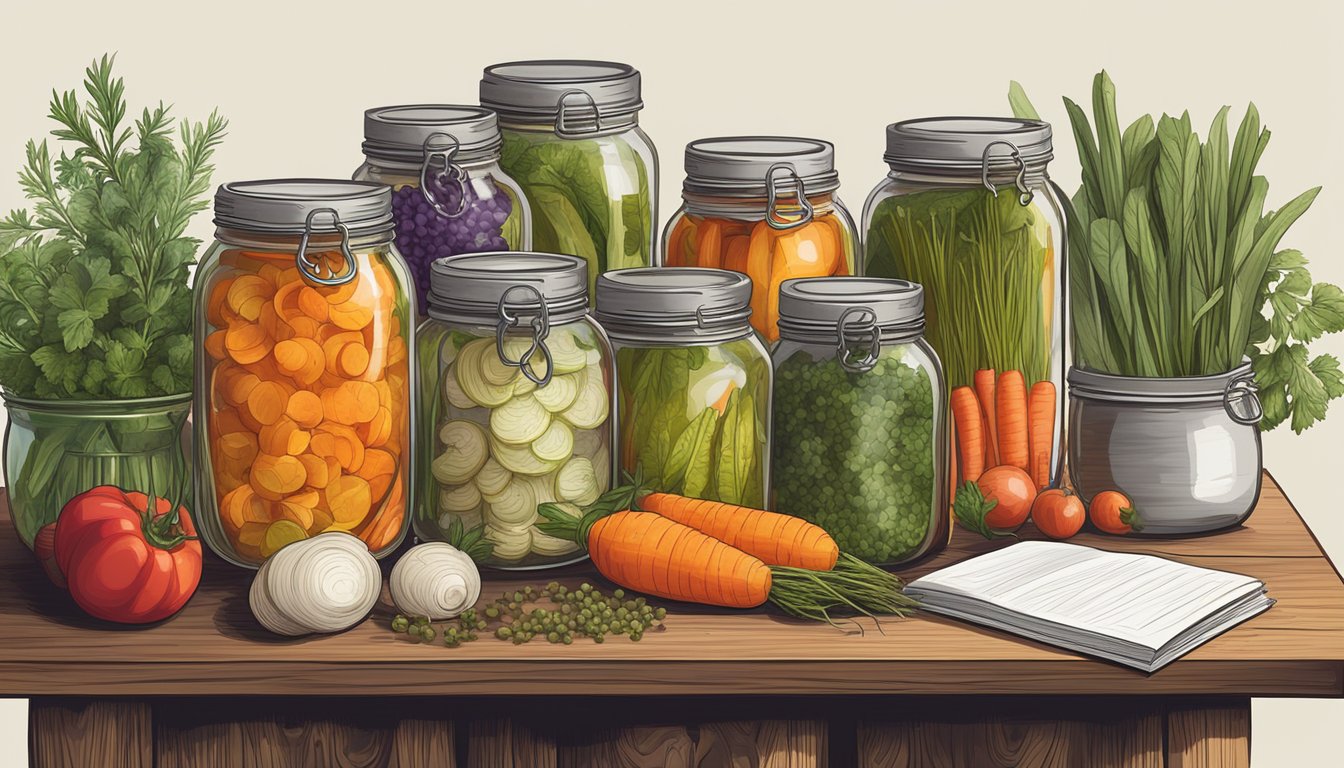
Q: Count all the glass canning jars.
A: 8